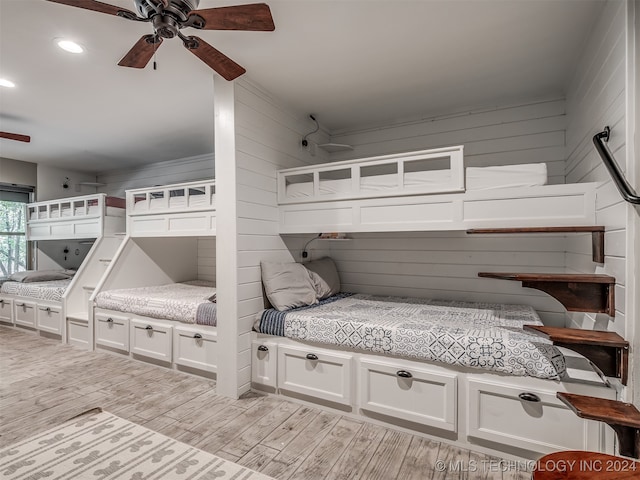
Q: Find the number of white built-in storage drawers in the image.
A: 10